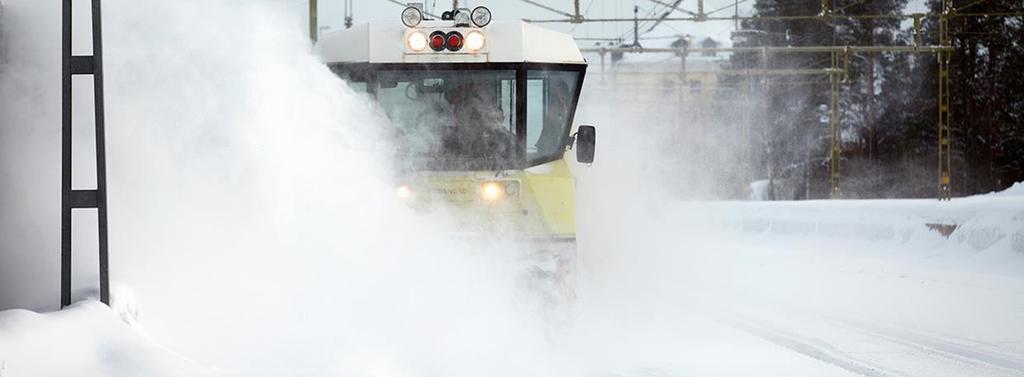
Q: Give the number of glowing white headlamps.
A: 4